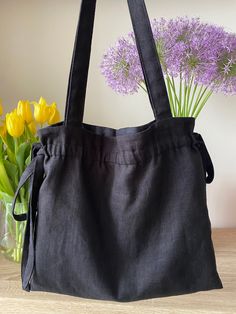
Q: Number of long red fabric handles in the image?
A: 0